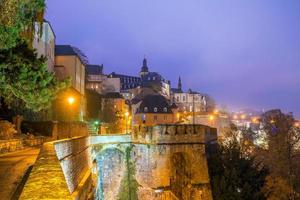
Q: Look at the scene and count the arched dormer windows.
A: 3